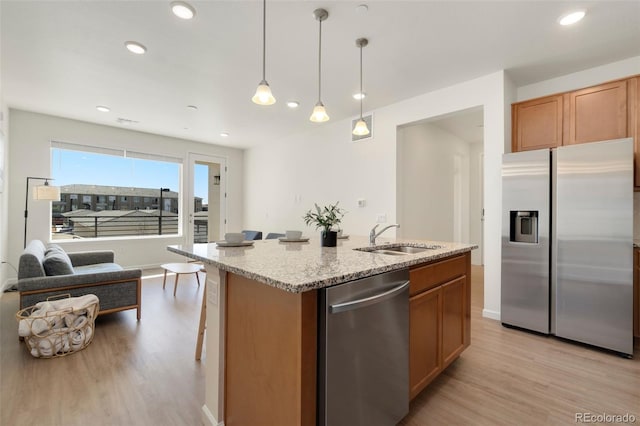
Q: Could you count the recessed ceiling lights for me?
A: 7